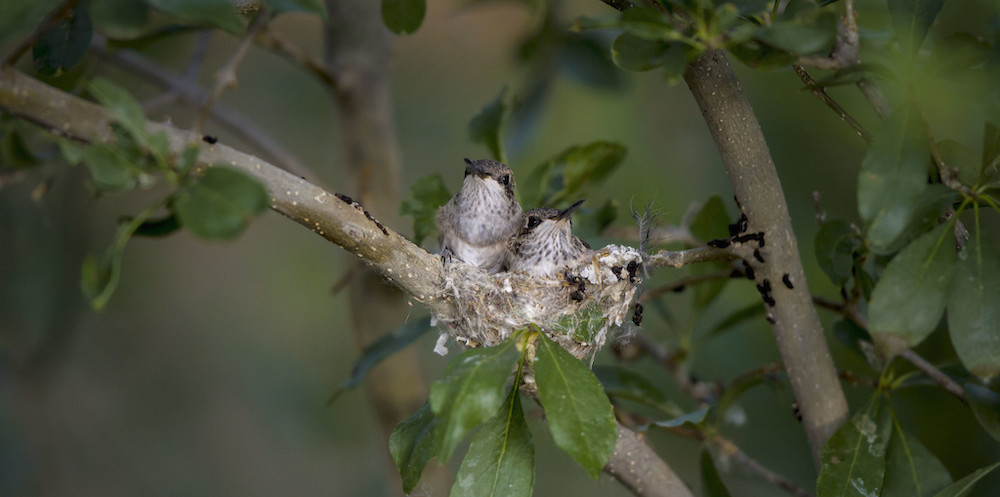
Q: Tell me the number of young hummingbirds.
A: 2